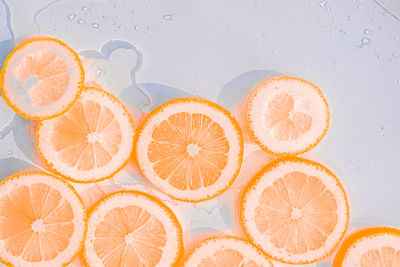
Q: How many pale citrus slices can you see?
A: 9